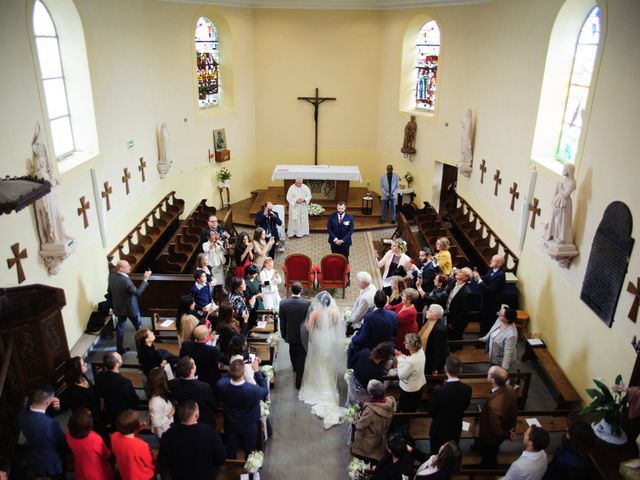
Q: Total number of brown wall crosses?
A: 10